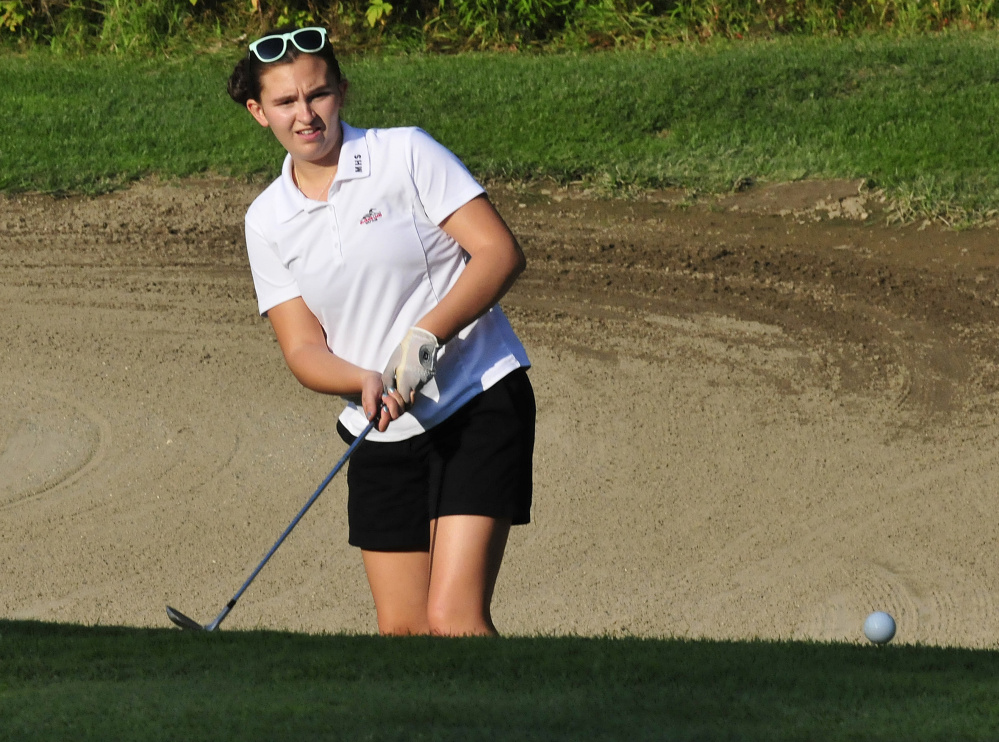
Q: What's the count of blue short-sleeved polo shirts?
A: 0